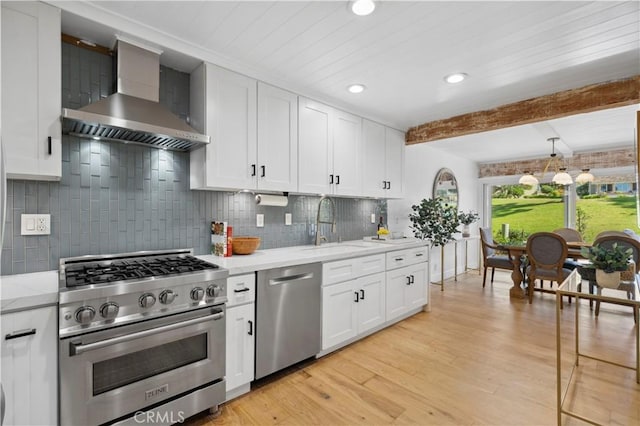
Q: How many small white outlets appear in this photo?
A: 4